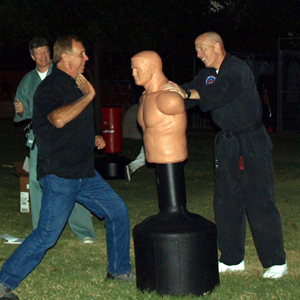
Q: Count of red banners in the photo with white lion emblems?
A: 0